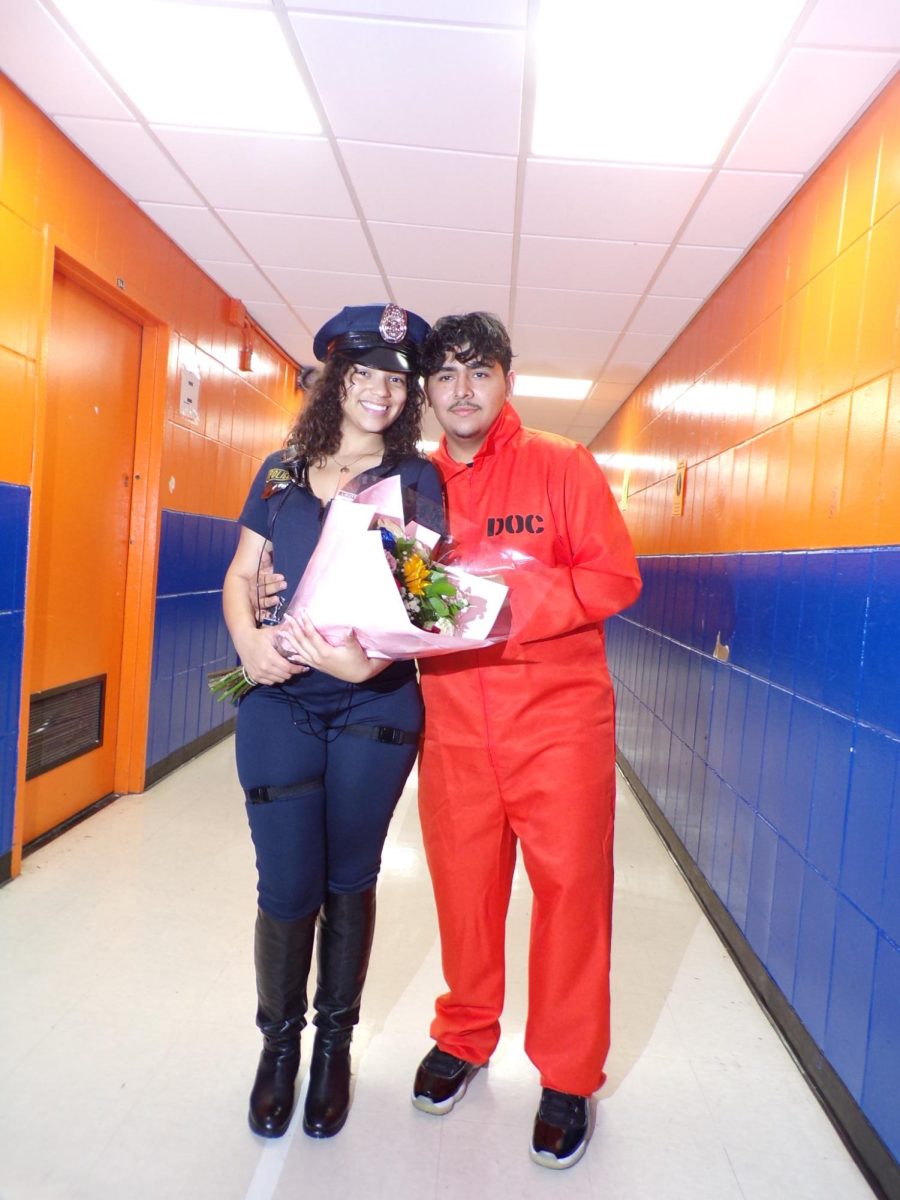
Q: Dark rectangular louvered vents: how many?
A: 1